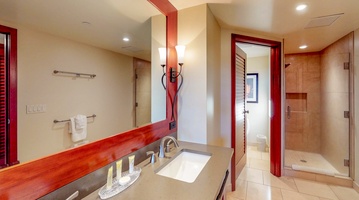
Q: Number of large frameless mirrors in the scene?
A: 0